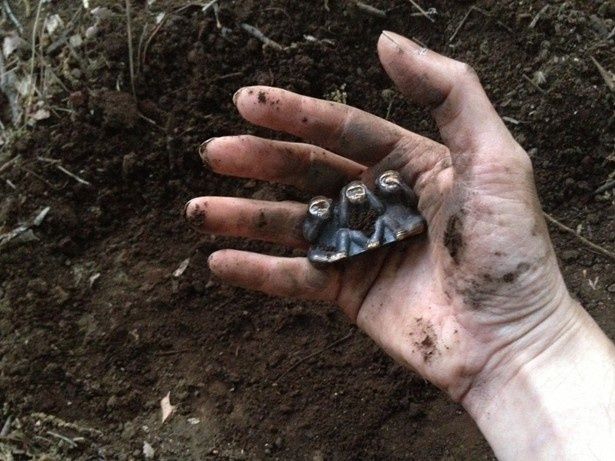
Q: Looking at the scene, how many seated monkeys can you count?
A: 3